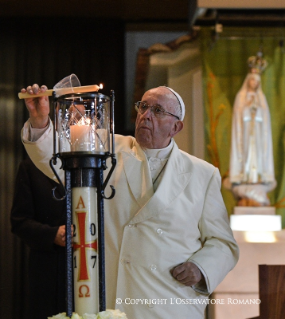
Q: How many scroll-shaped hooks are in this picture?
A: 2